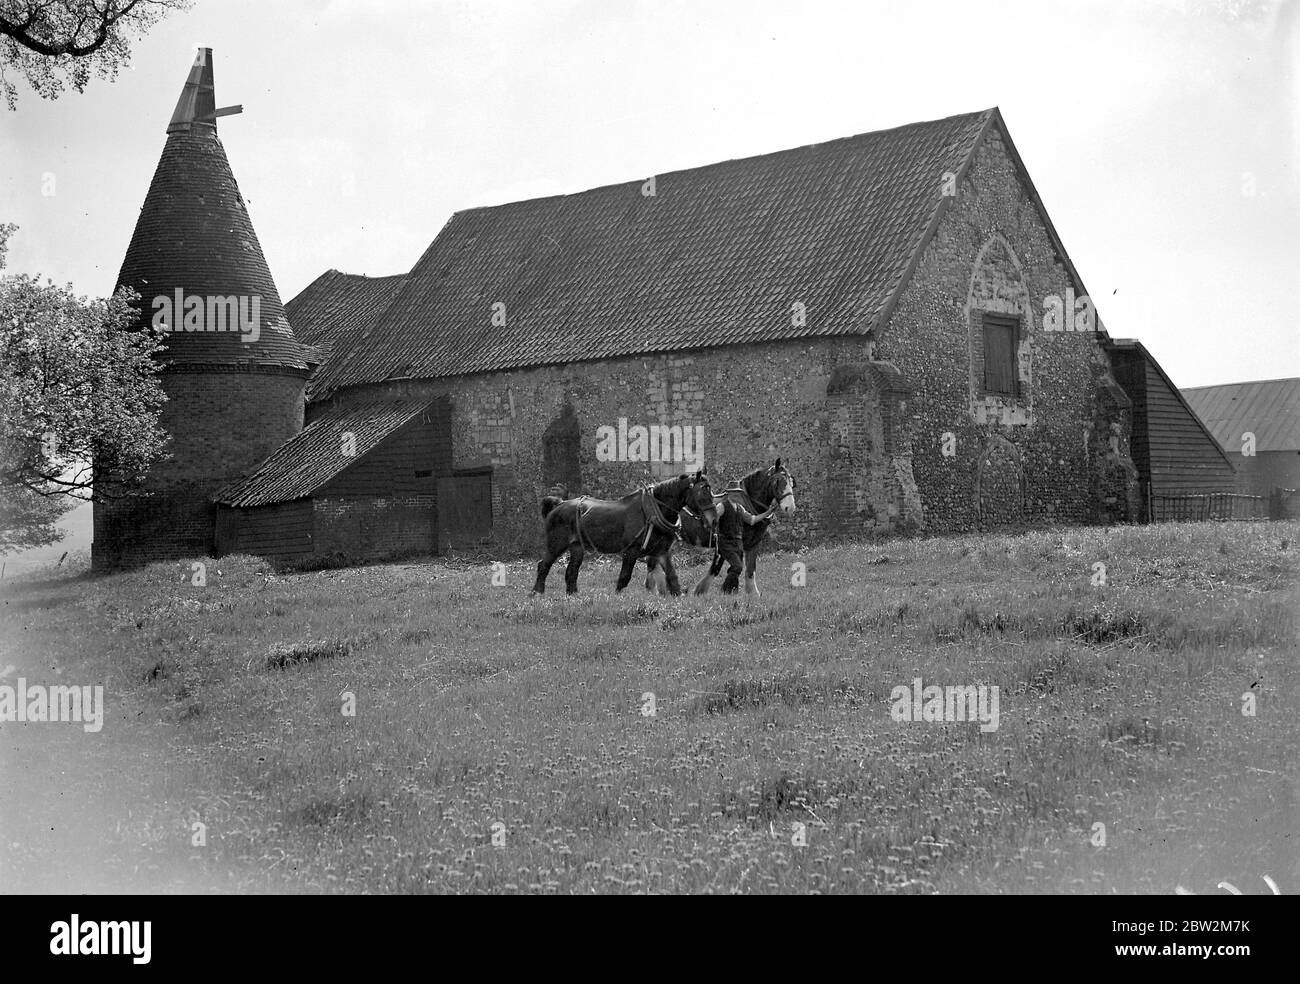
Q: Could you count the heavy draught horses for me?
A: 2